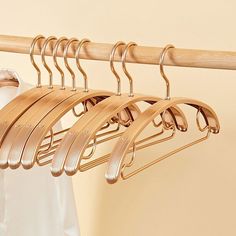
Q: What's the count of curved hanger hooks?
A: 8